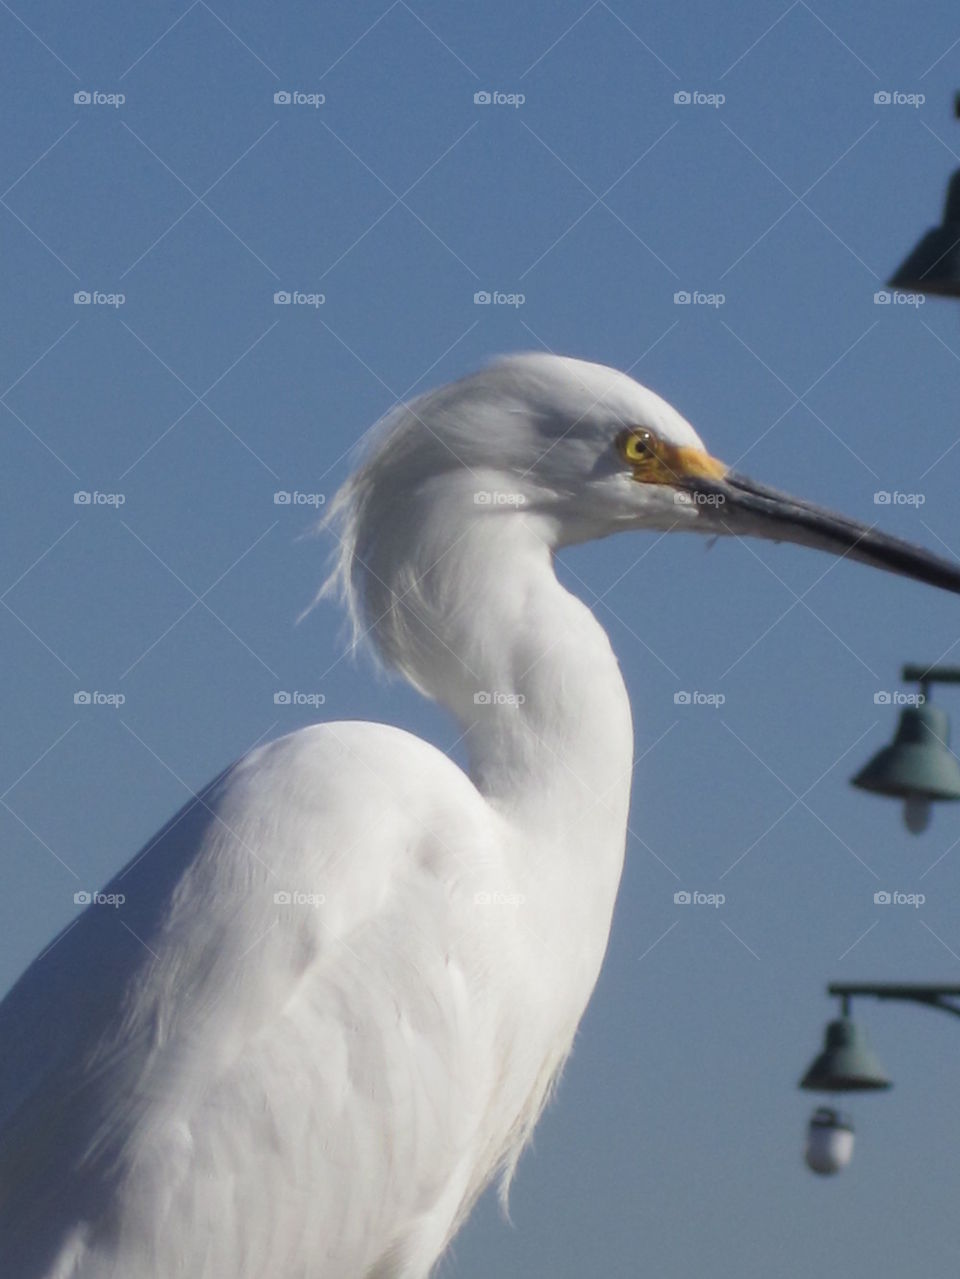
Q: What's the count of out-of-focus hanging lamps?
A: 3